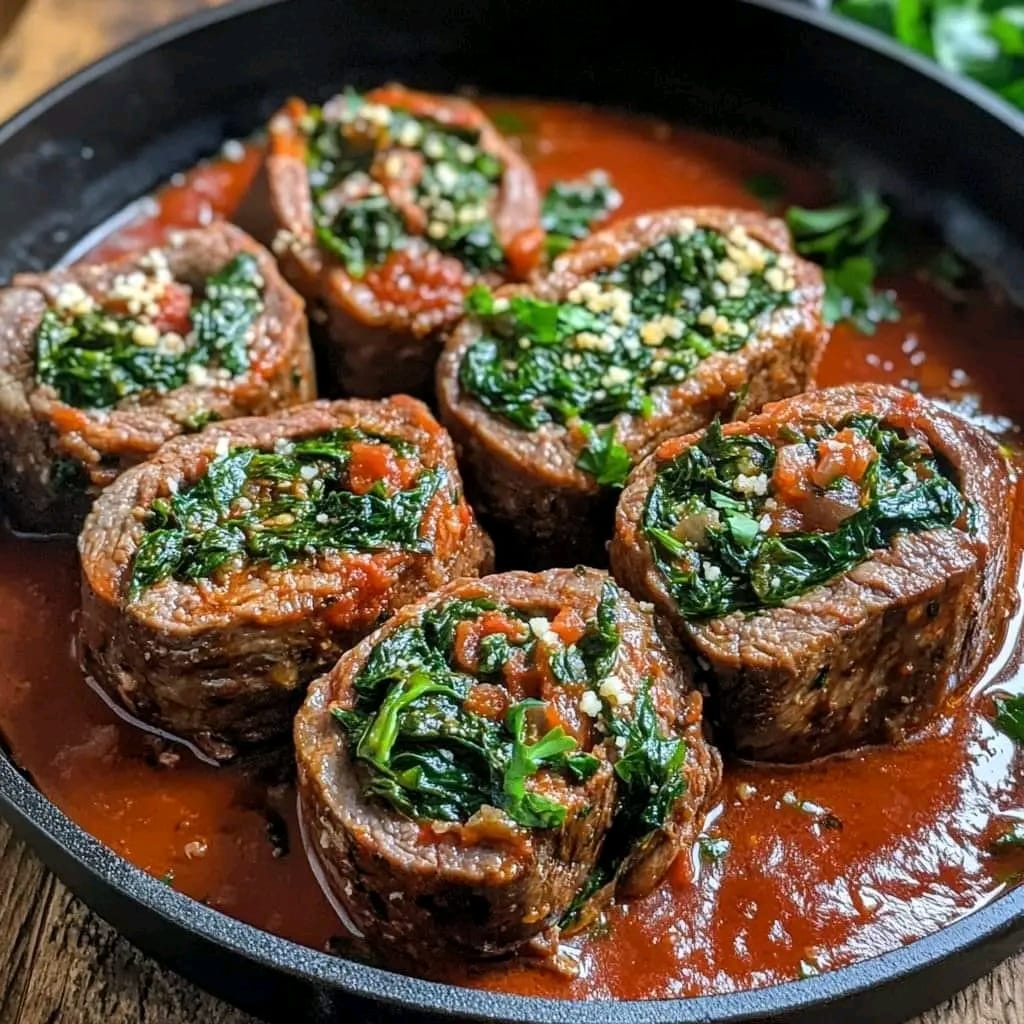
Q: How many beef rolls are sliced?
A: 6